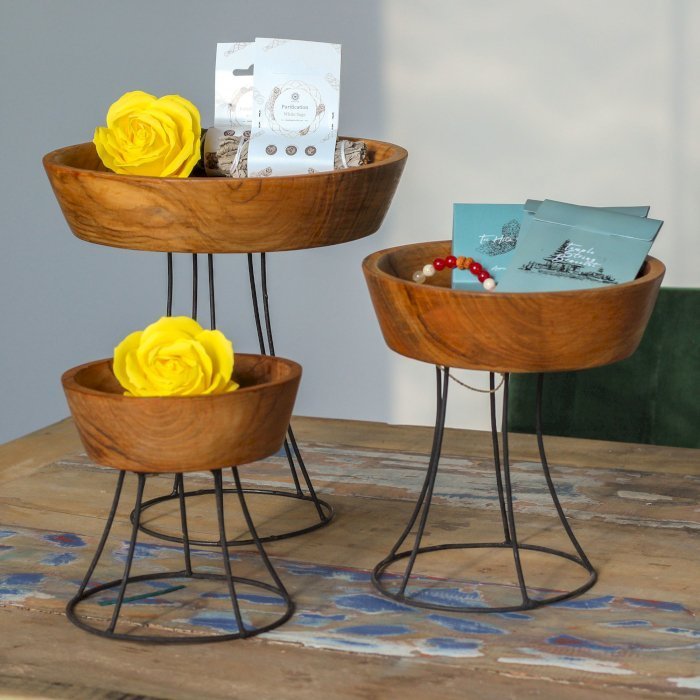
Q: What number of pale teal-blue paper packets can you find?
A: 3